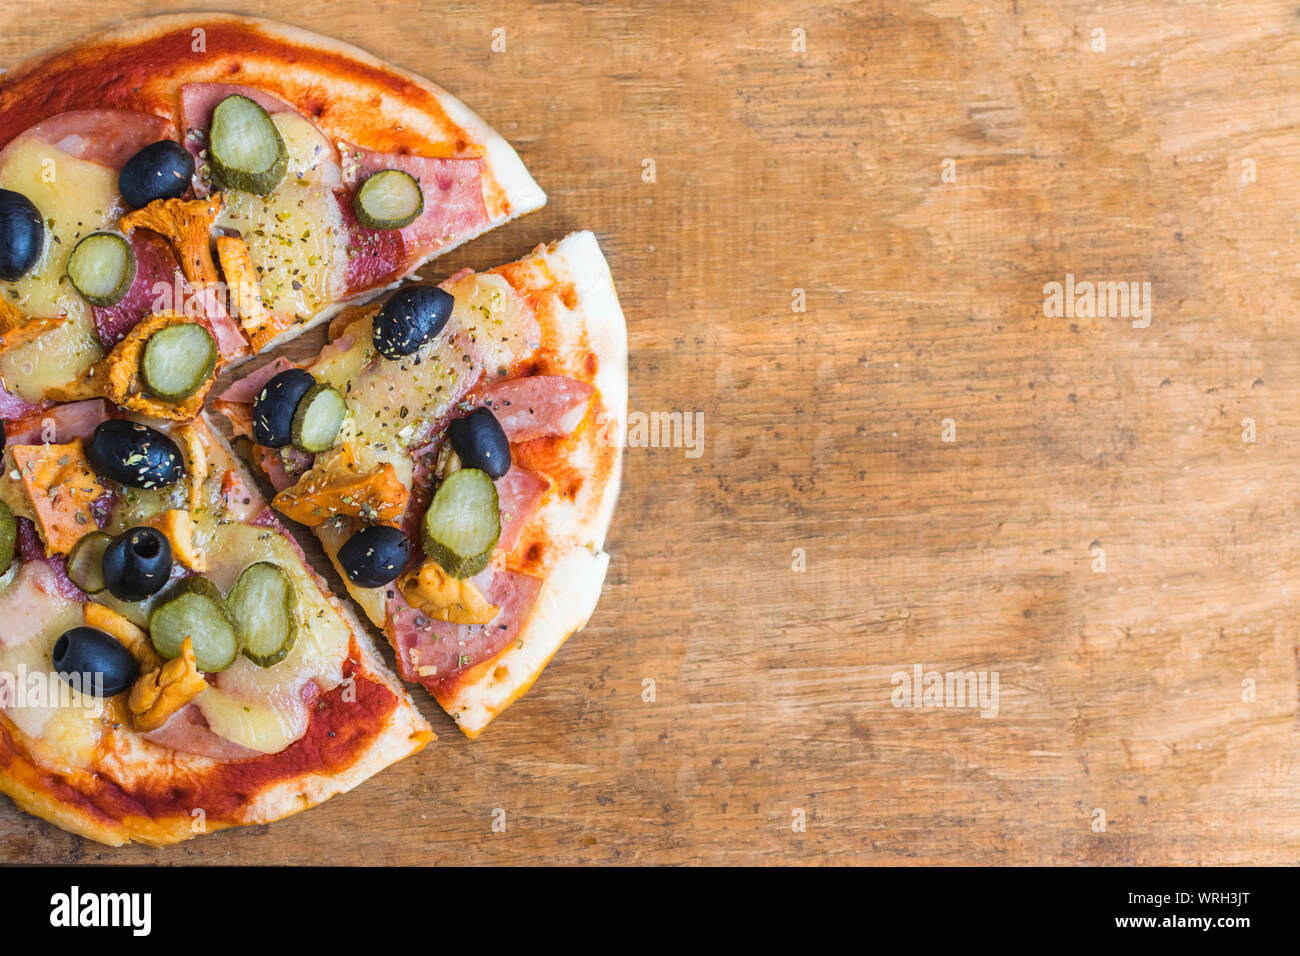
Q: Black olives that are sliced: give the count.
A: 0